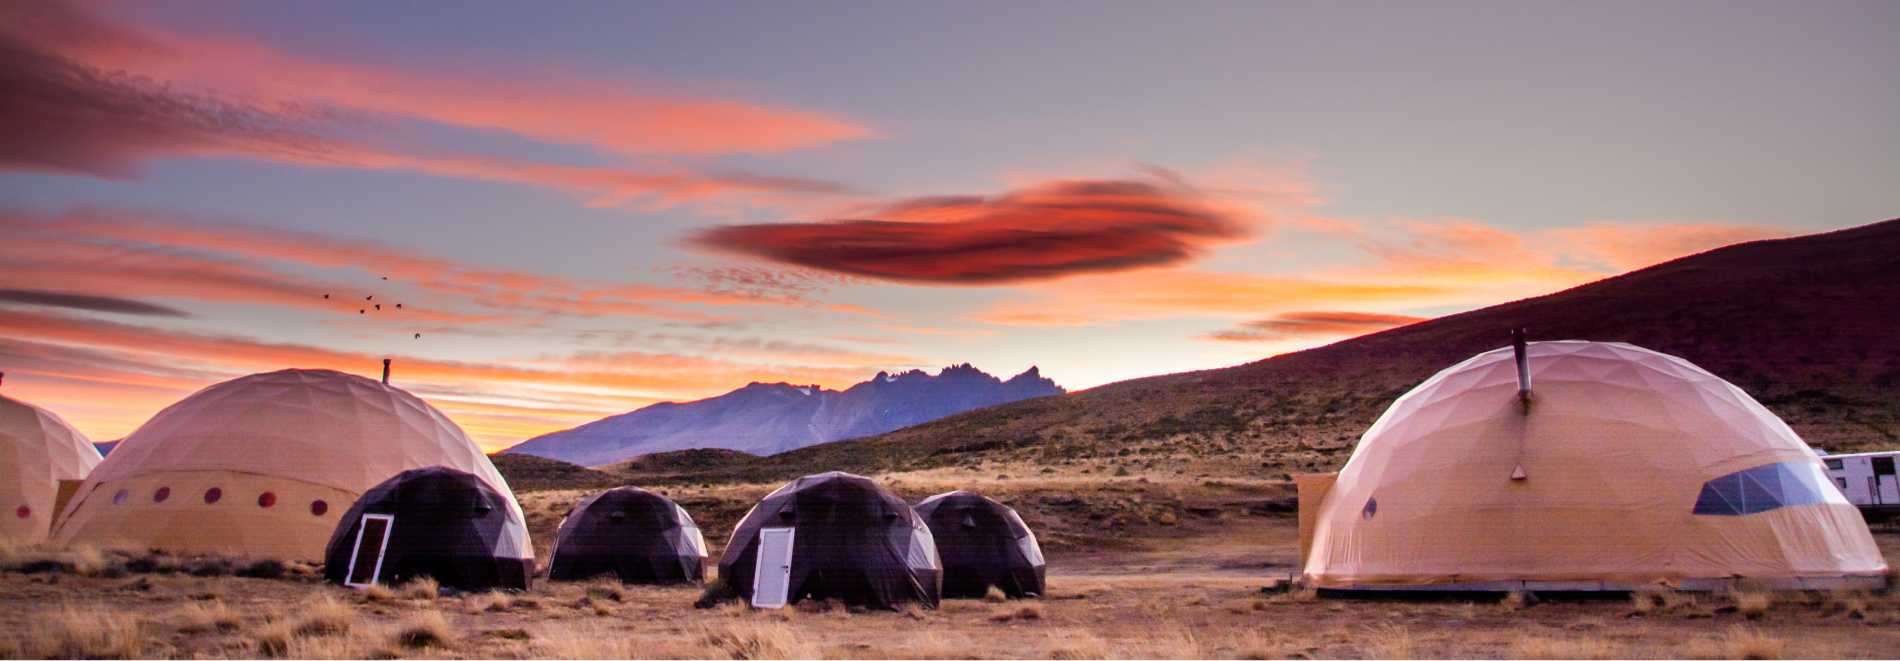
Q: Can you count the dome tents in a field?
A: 7